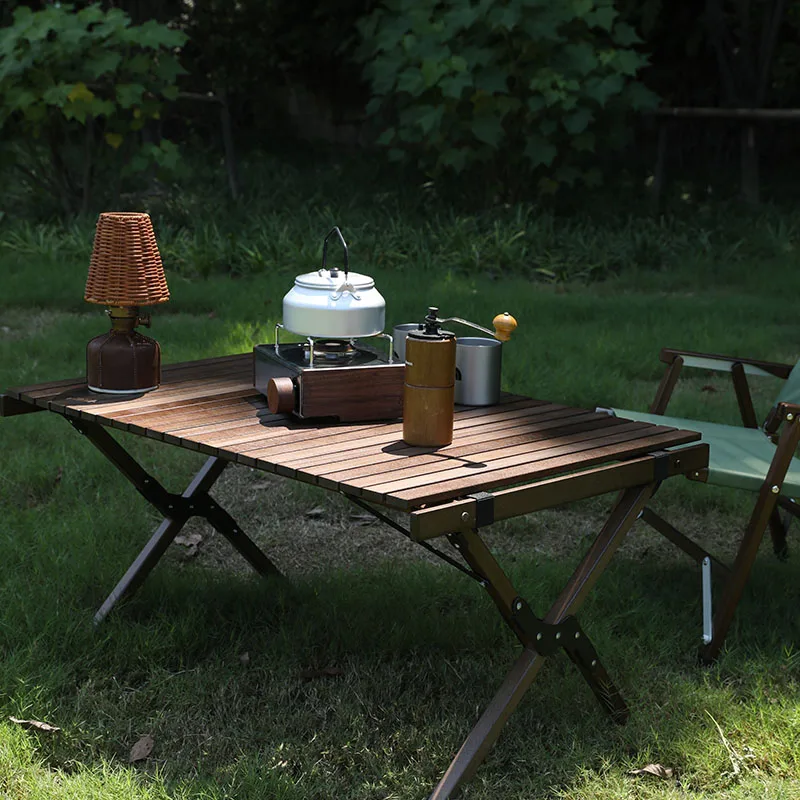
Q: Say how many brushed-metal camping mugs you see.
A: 2